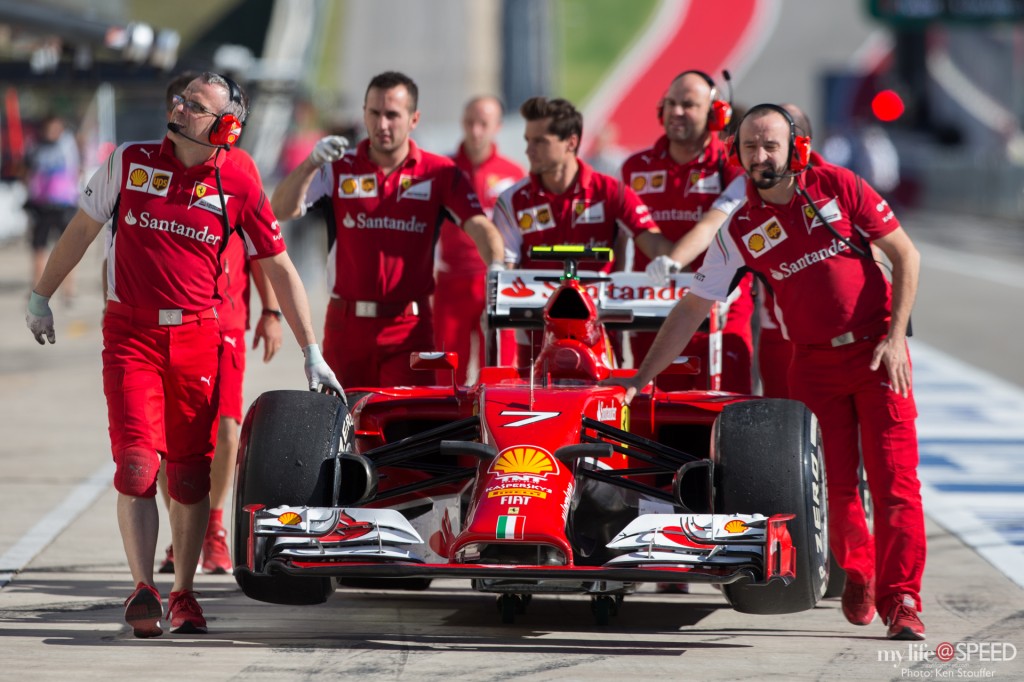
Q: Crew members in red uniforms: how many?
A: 8